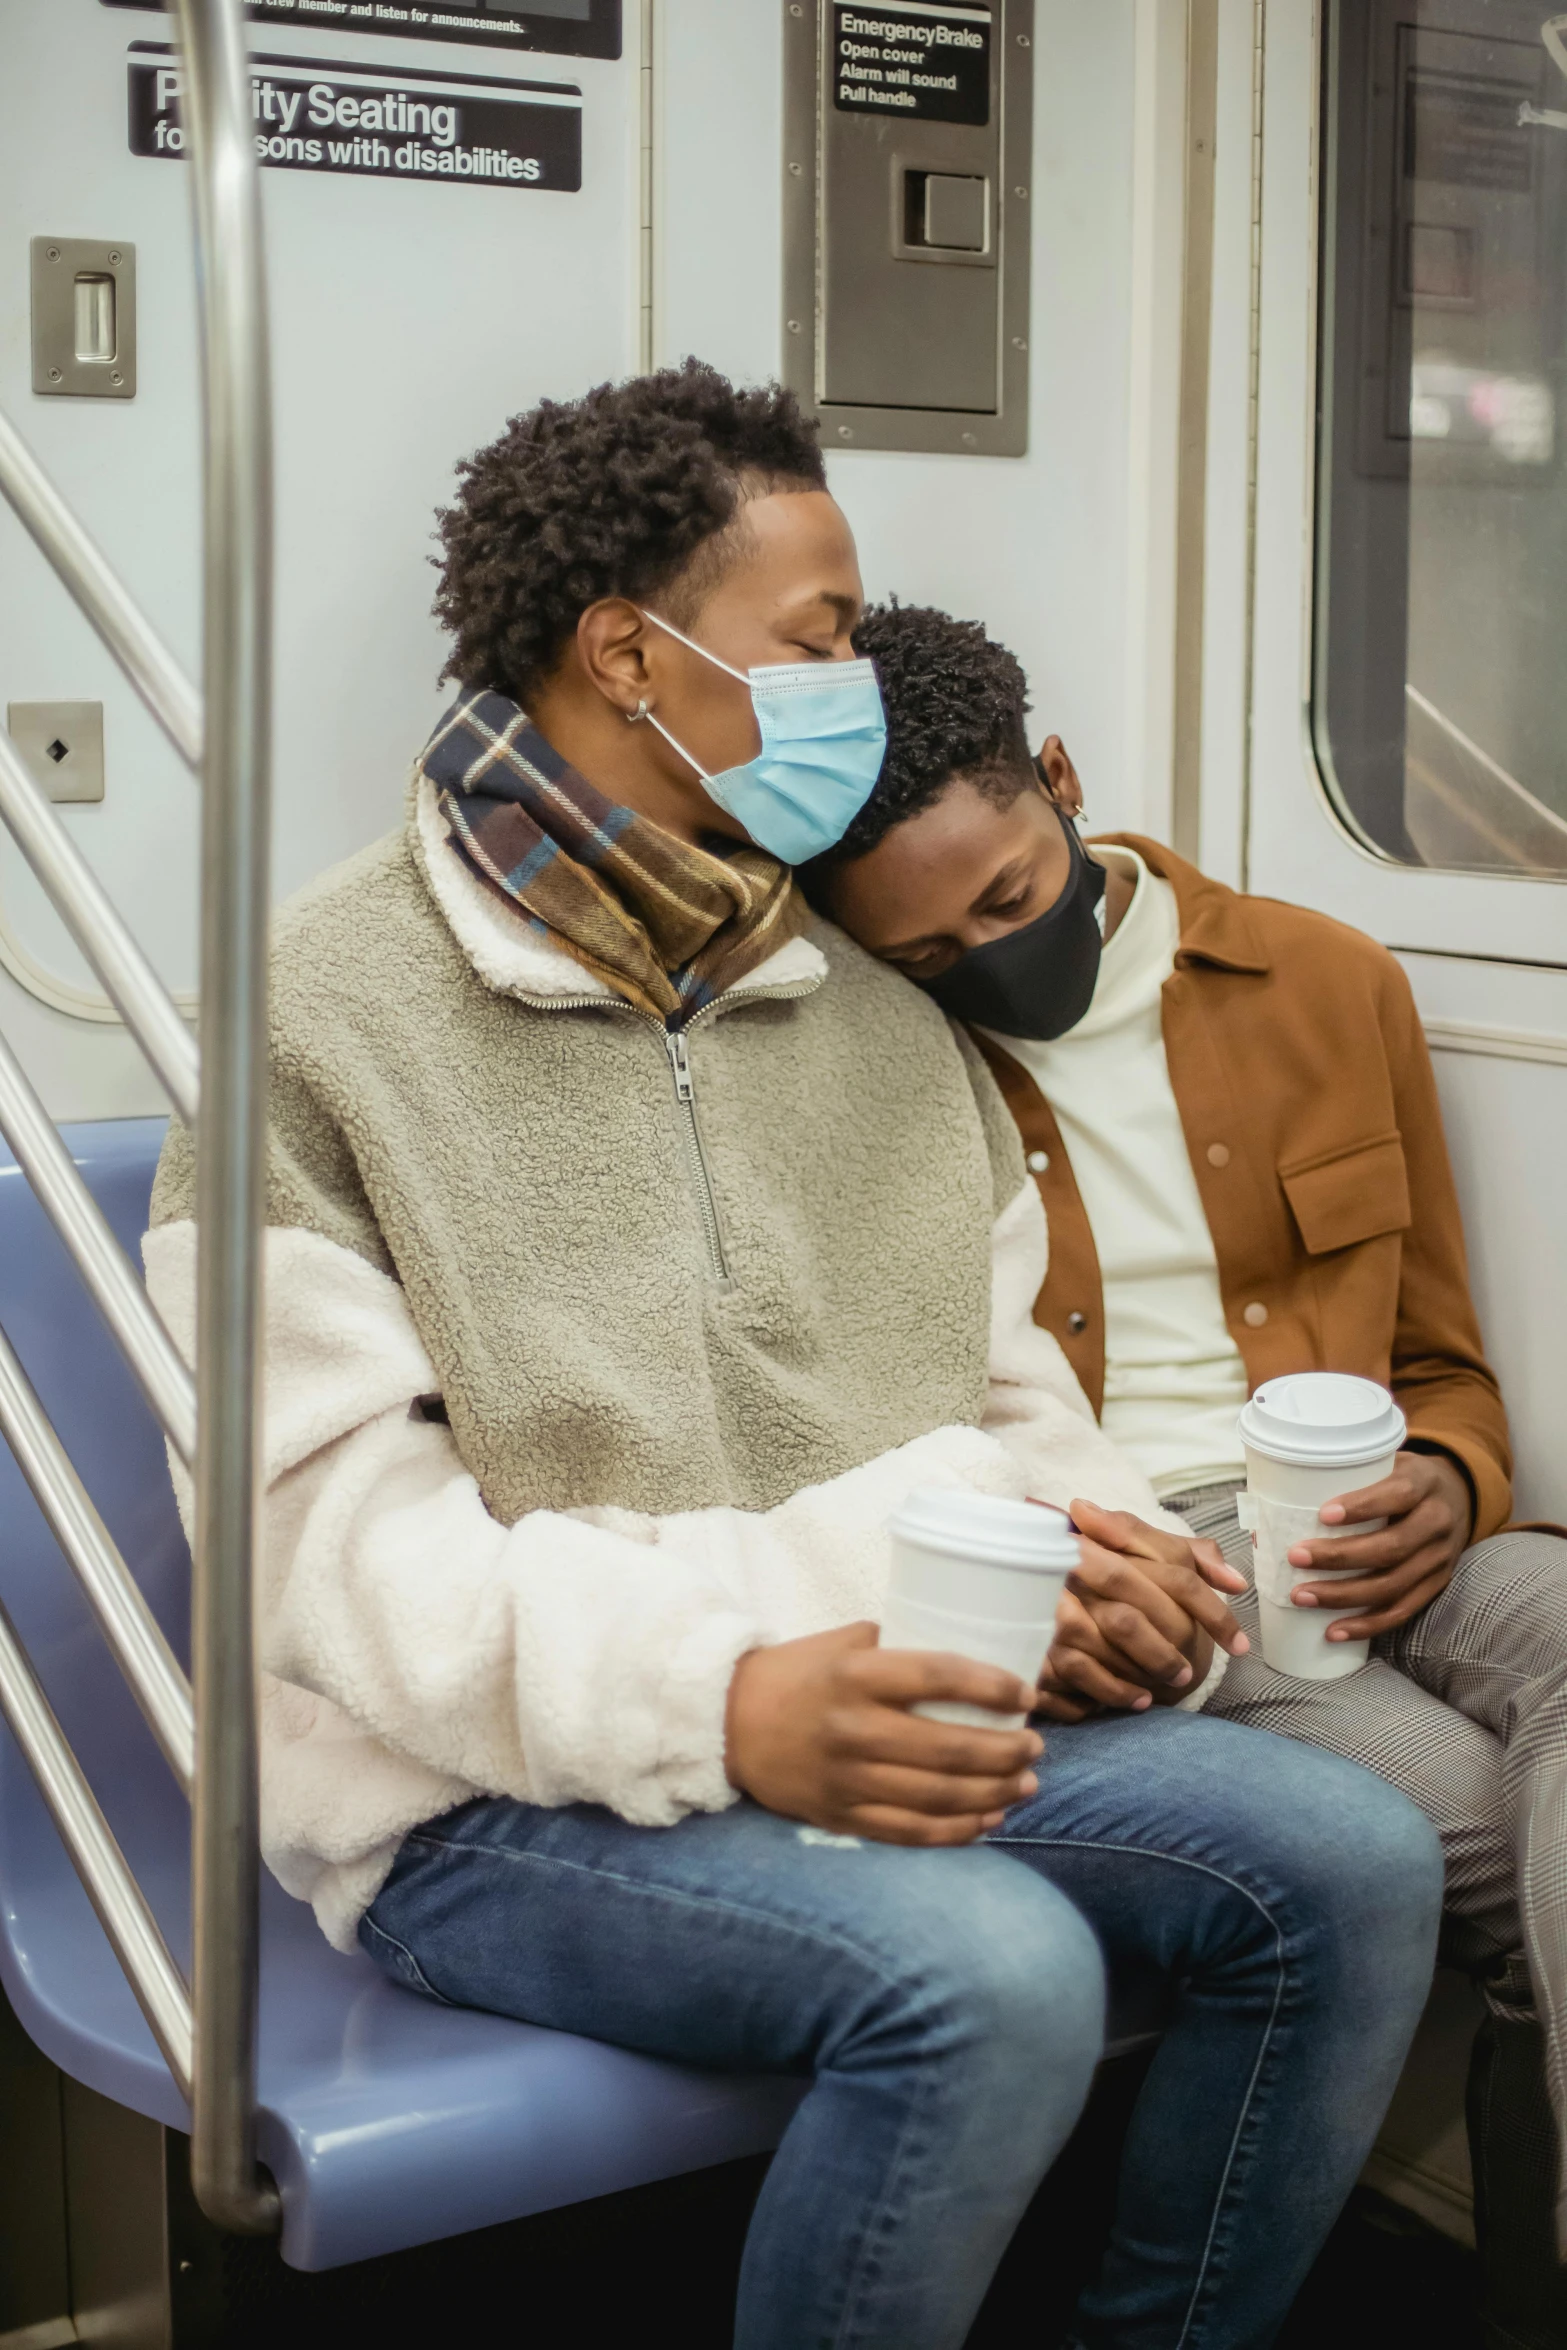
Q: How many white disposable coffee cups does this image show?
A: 2